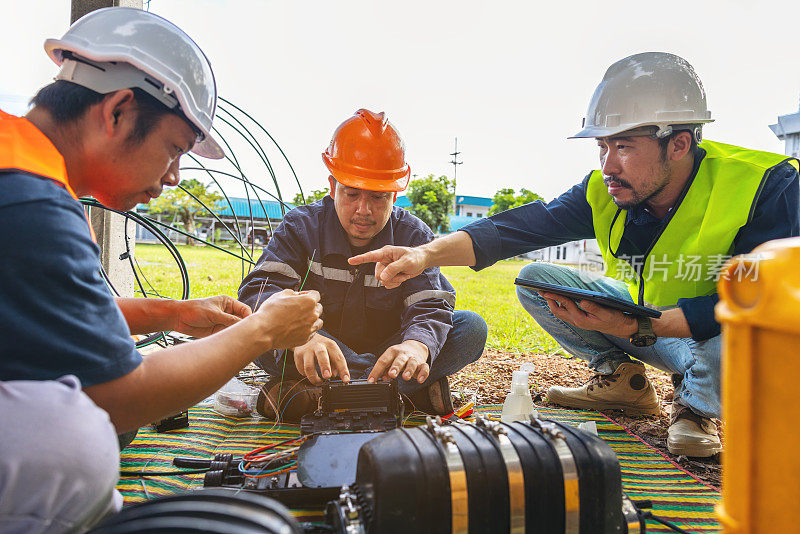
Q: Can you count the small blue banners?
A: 0